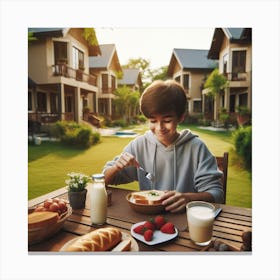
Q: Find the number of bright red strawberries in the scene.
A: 5